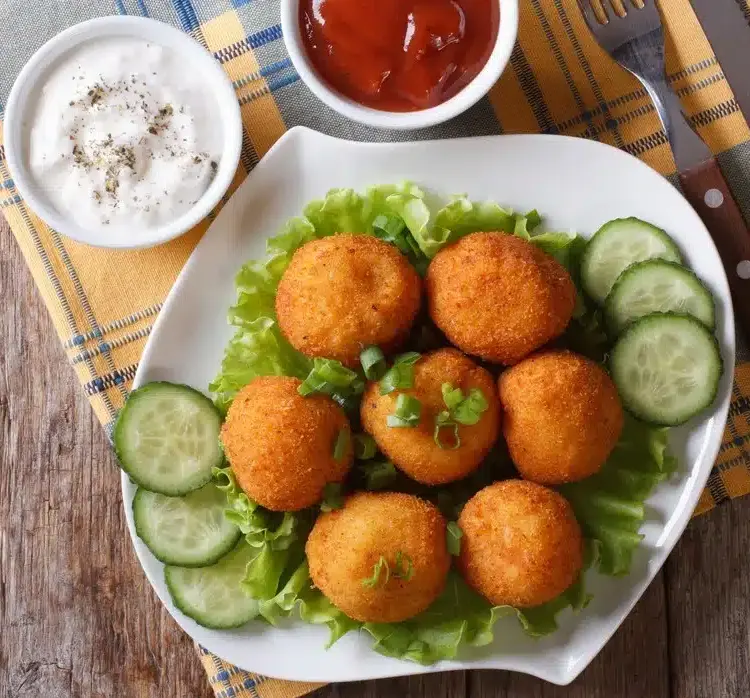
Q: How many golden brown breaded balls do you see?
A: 7